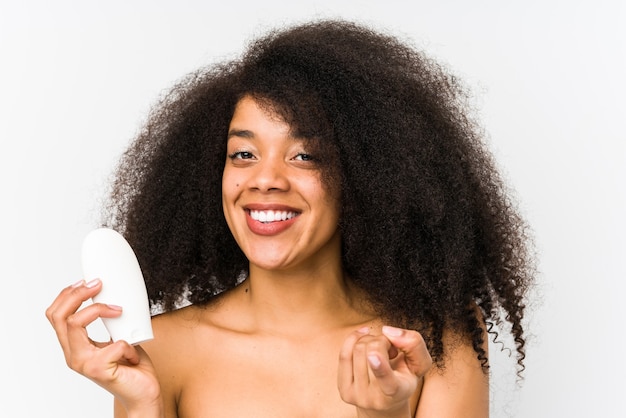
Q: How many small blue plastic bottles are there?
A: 0